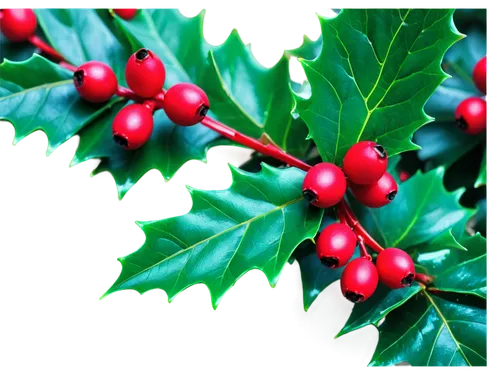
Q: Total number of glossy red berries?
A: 14